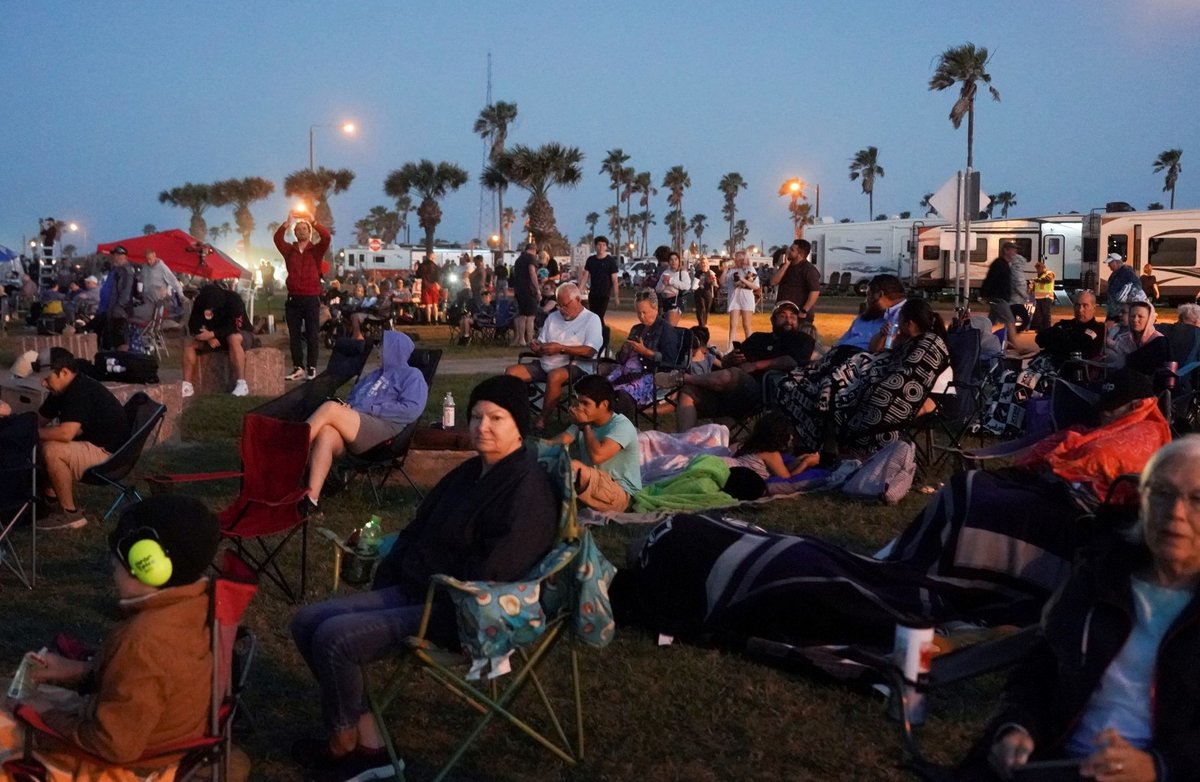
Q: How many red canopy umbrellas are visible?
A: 1